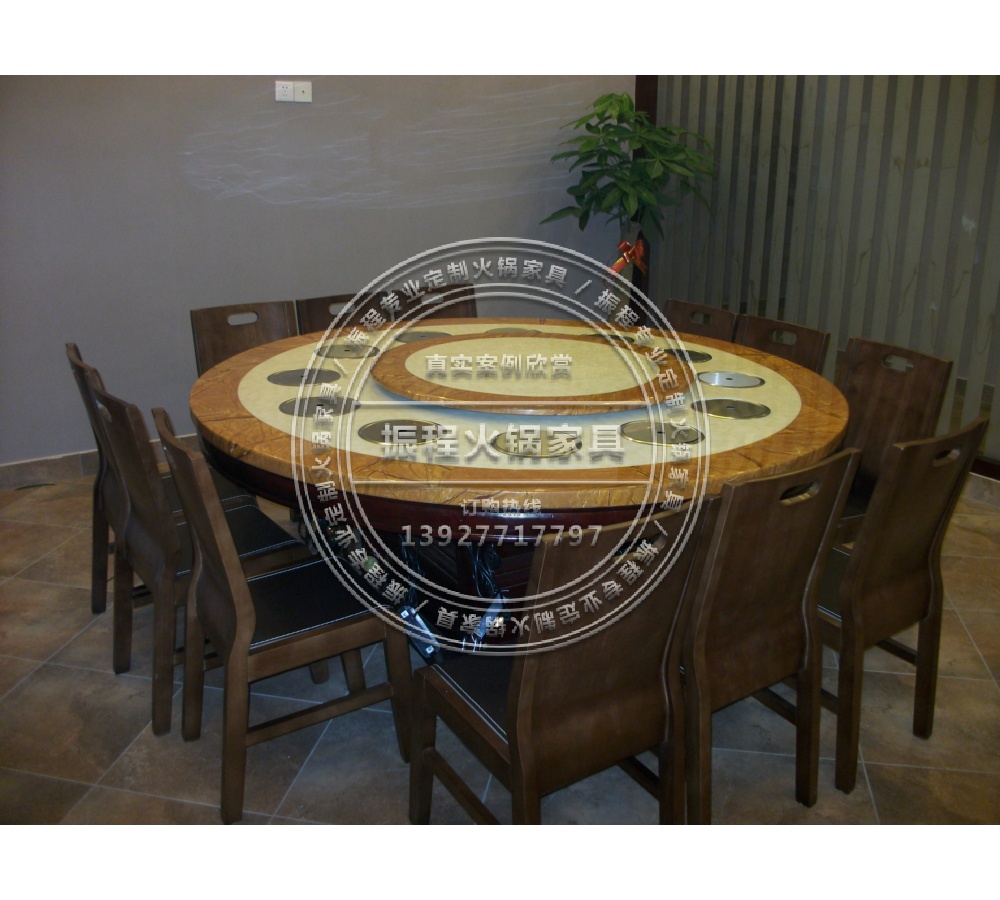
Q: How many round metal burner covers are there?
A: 12